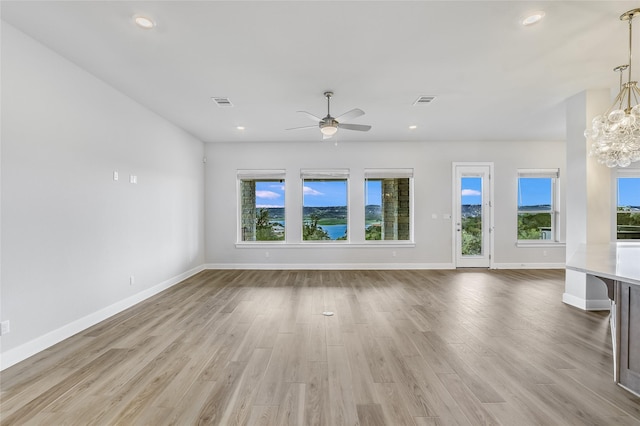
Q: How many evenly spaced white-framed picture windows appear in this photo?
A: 3